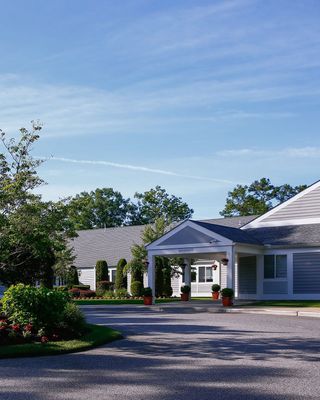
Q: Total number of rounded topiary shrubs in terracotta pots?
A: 4